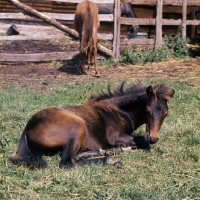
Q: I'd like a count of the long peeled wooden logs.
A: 1